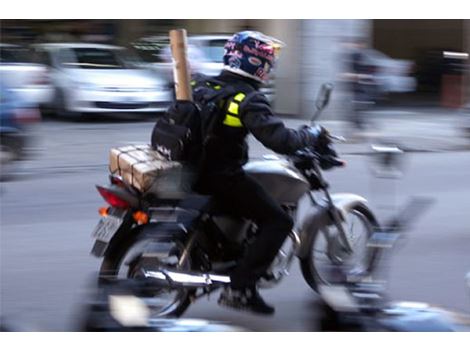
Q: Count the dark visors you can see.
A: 0